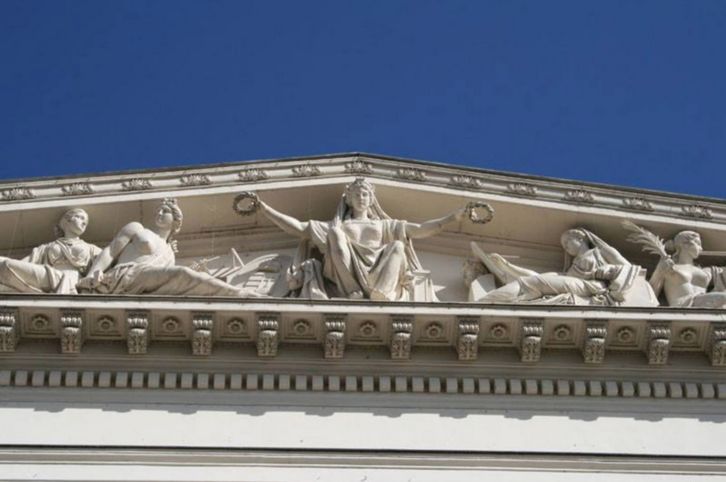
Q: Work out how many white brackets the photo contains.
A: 12